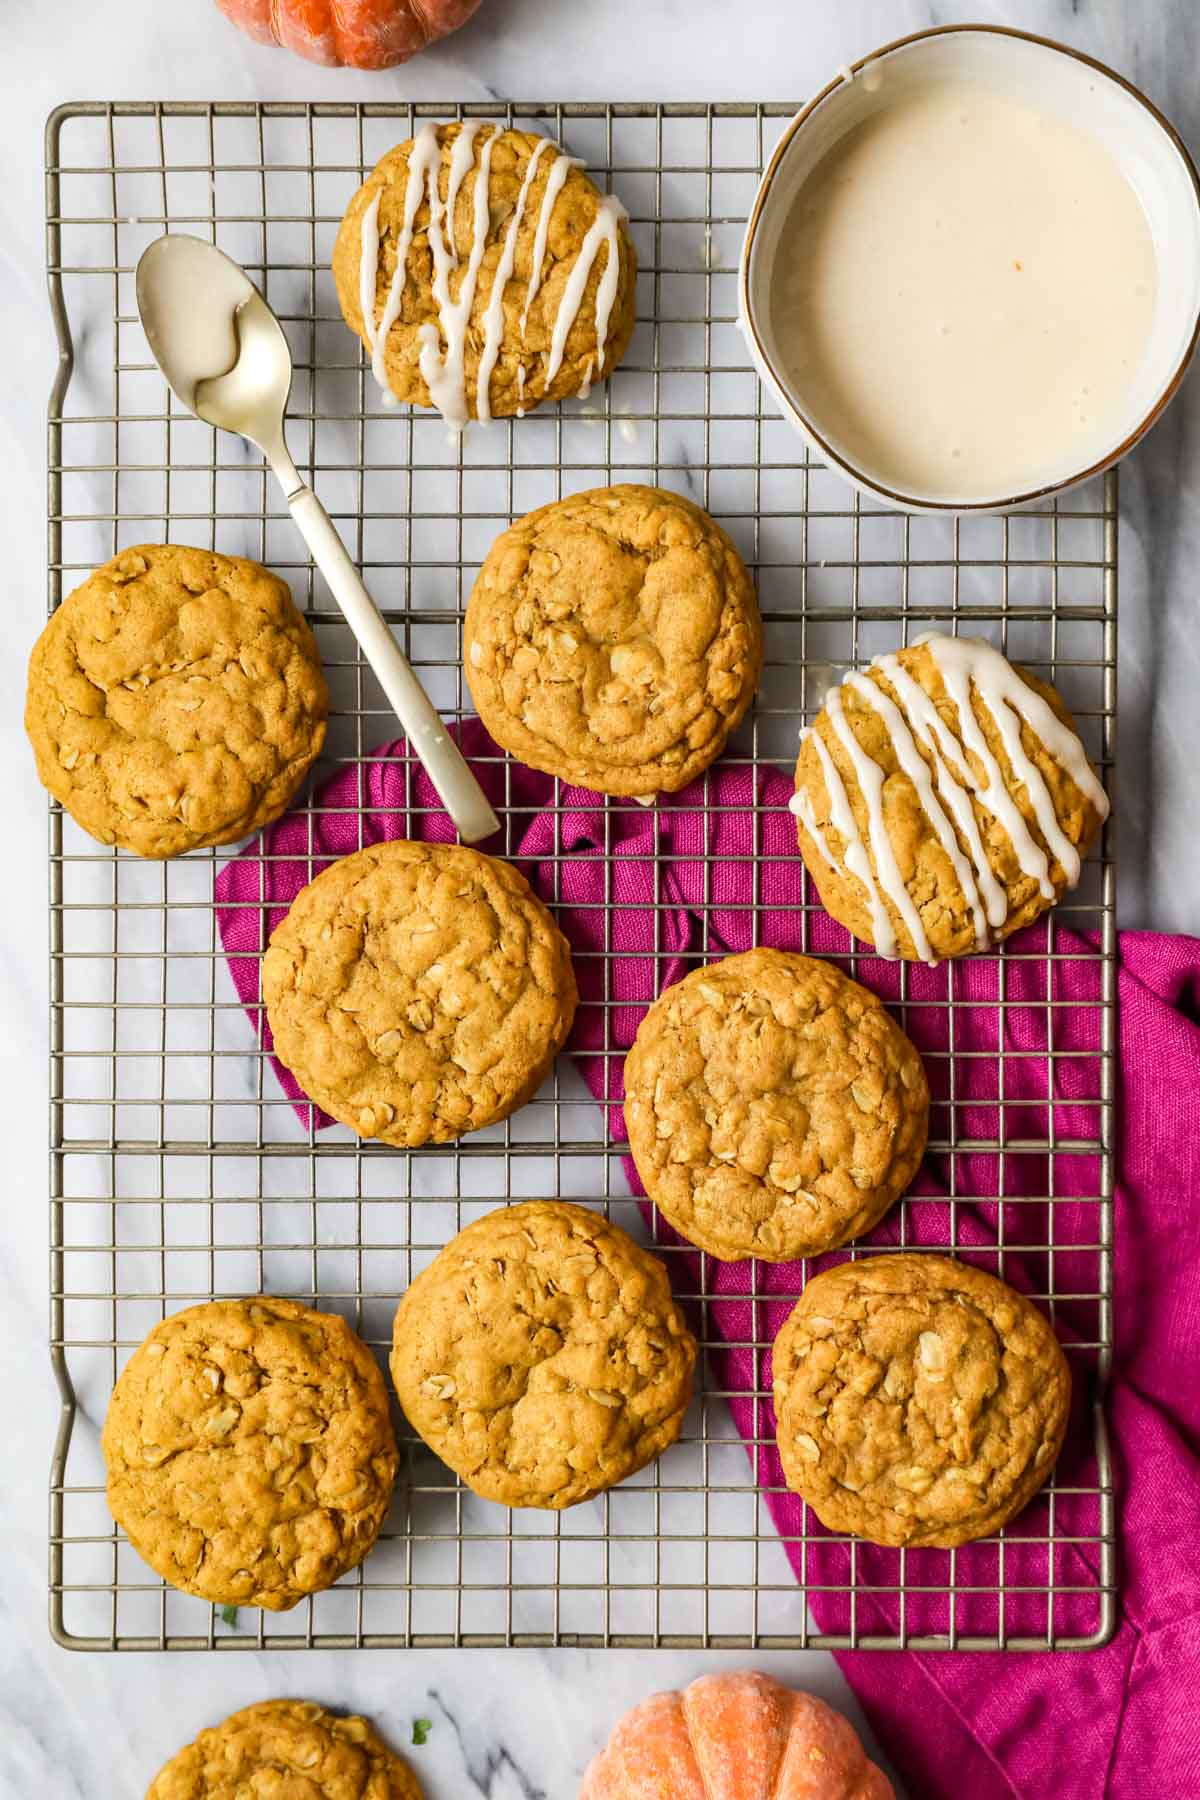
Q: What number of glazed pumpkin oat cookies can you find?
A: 2